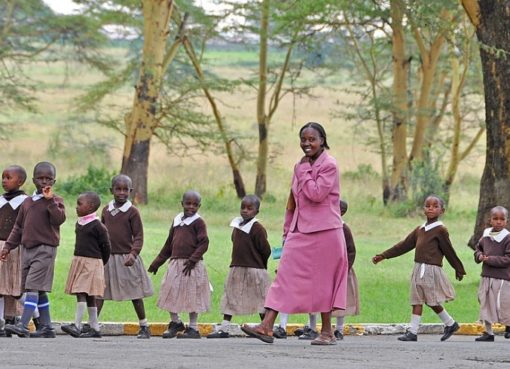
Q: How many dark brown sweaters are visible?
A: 9